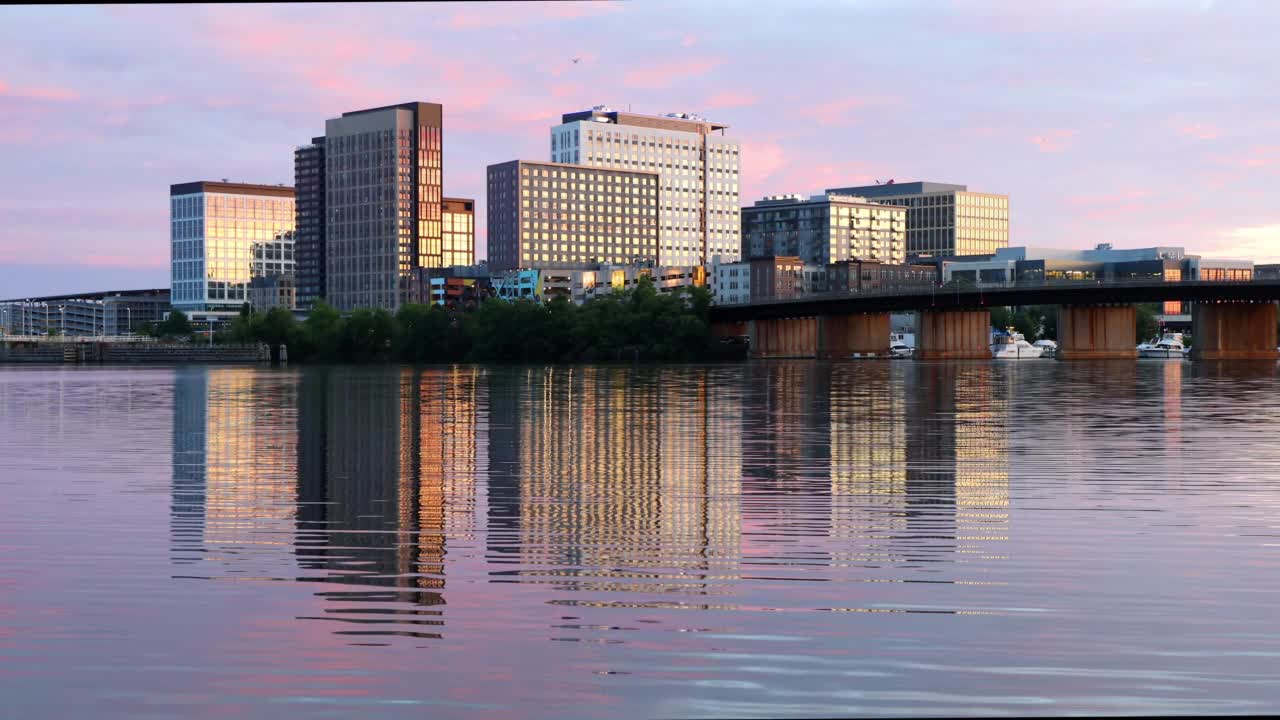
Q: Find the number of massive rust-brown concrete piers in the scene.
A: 5